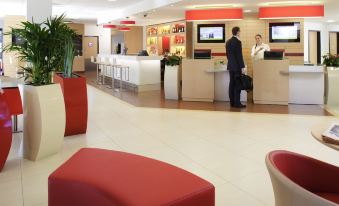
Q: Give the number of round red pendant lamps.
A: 3